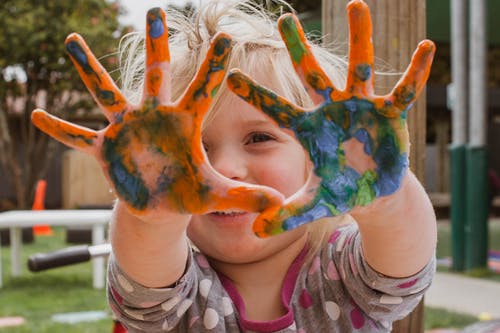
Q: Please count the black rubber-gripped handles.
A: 1